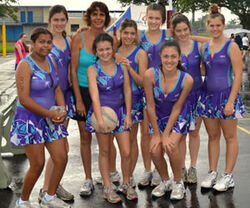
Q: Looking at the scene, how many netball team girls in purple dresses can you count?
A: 8